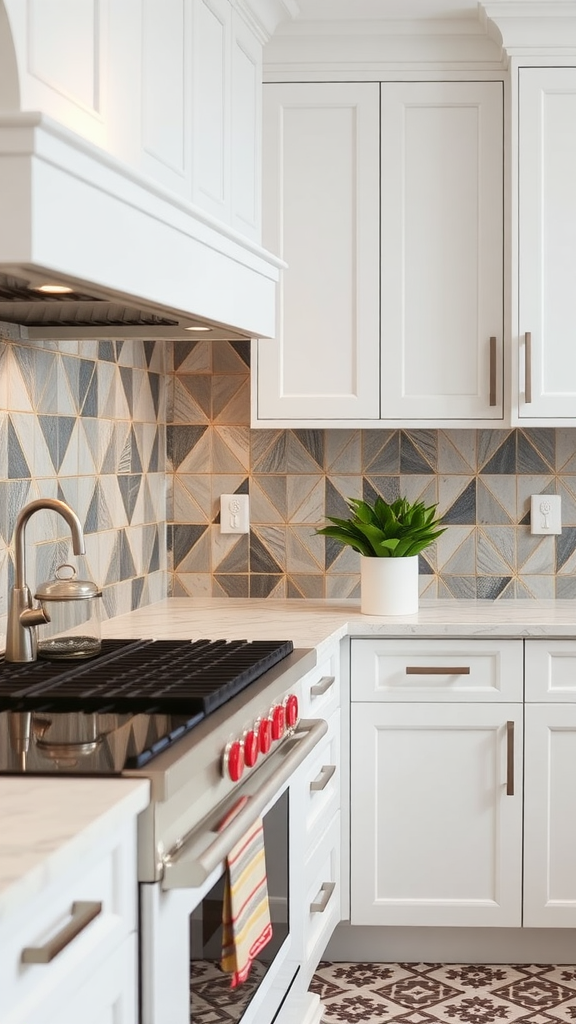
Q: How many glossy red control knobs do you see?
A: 5